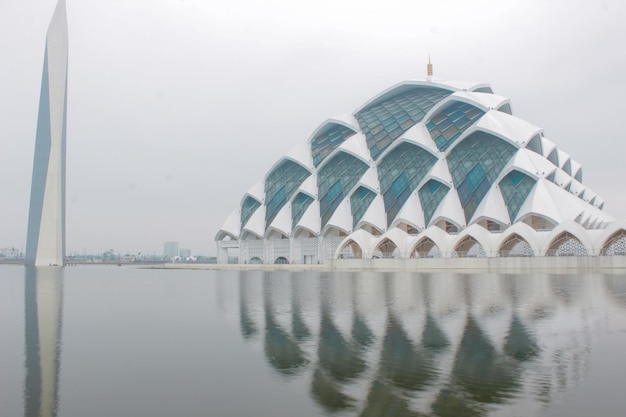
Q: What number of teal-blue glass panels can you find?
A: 12